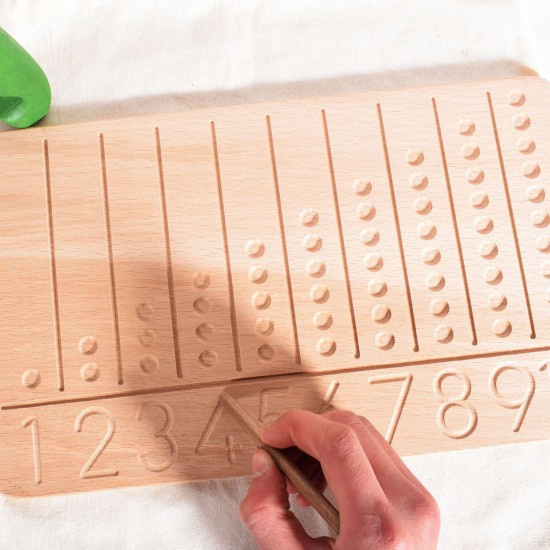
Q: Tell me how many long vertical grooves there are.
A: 9